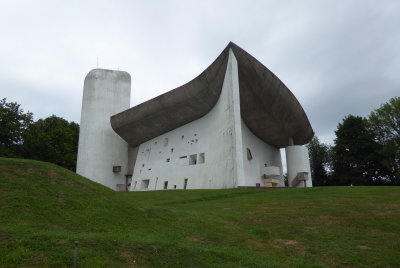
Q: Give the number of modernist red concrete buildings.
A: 0